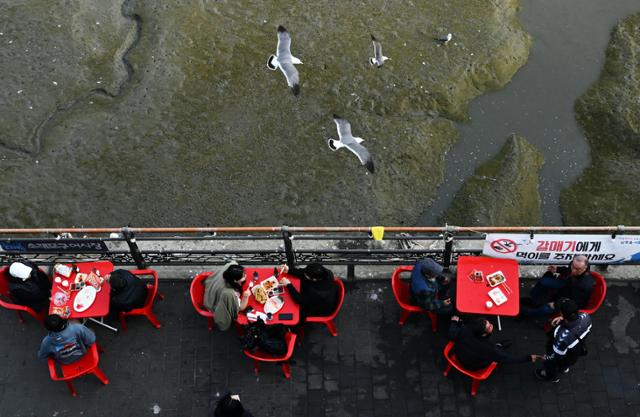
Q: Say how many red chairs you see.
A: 9